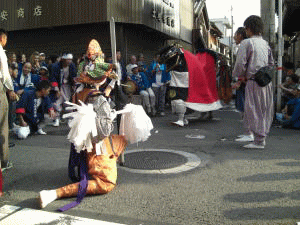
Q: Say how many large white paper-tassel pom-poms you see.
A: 2